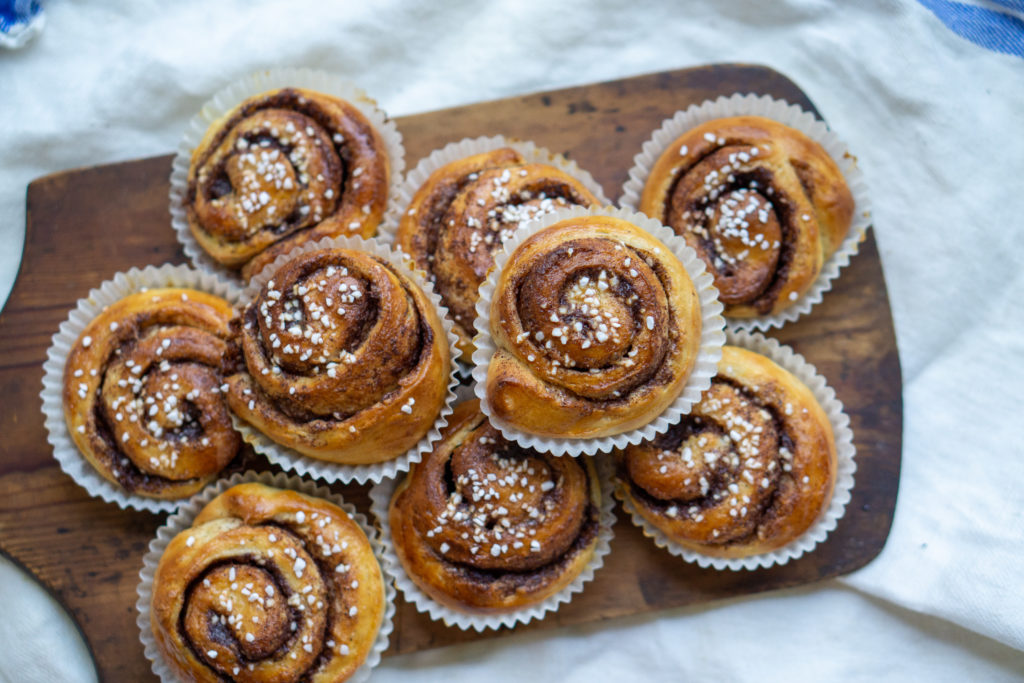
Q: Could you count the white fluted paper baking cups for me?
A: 9